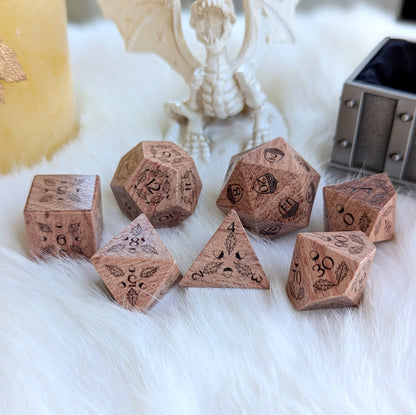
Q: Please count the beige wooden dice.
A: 7